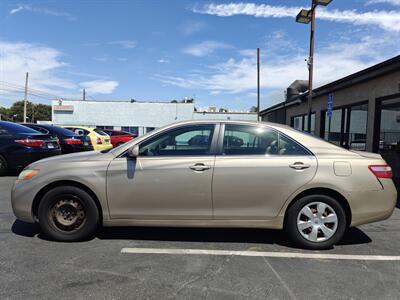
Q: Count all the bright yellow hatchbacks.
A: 1